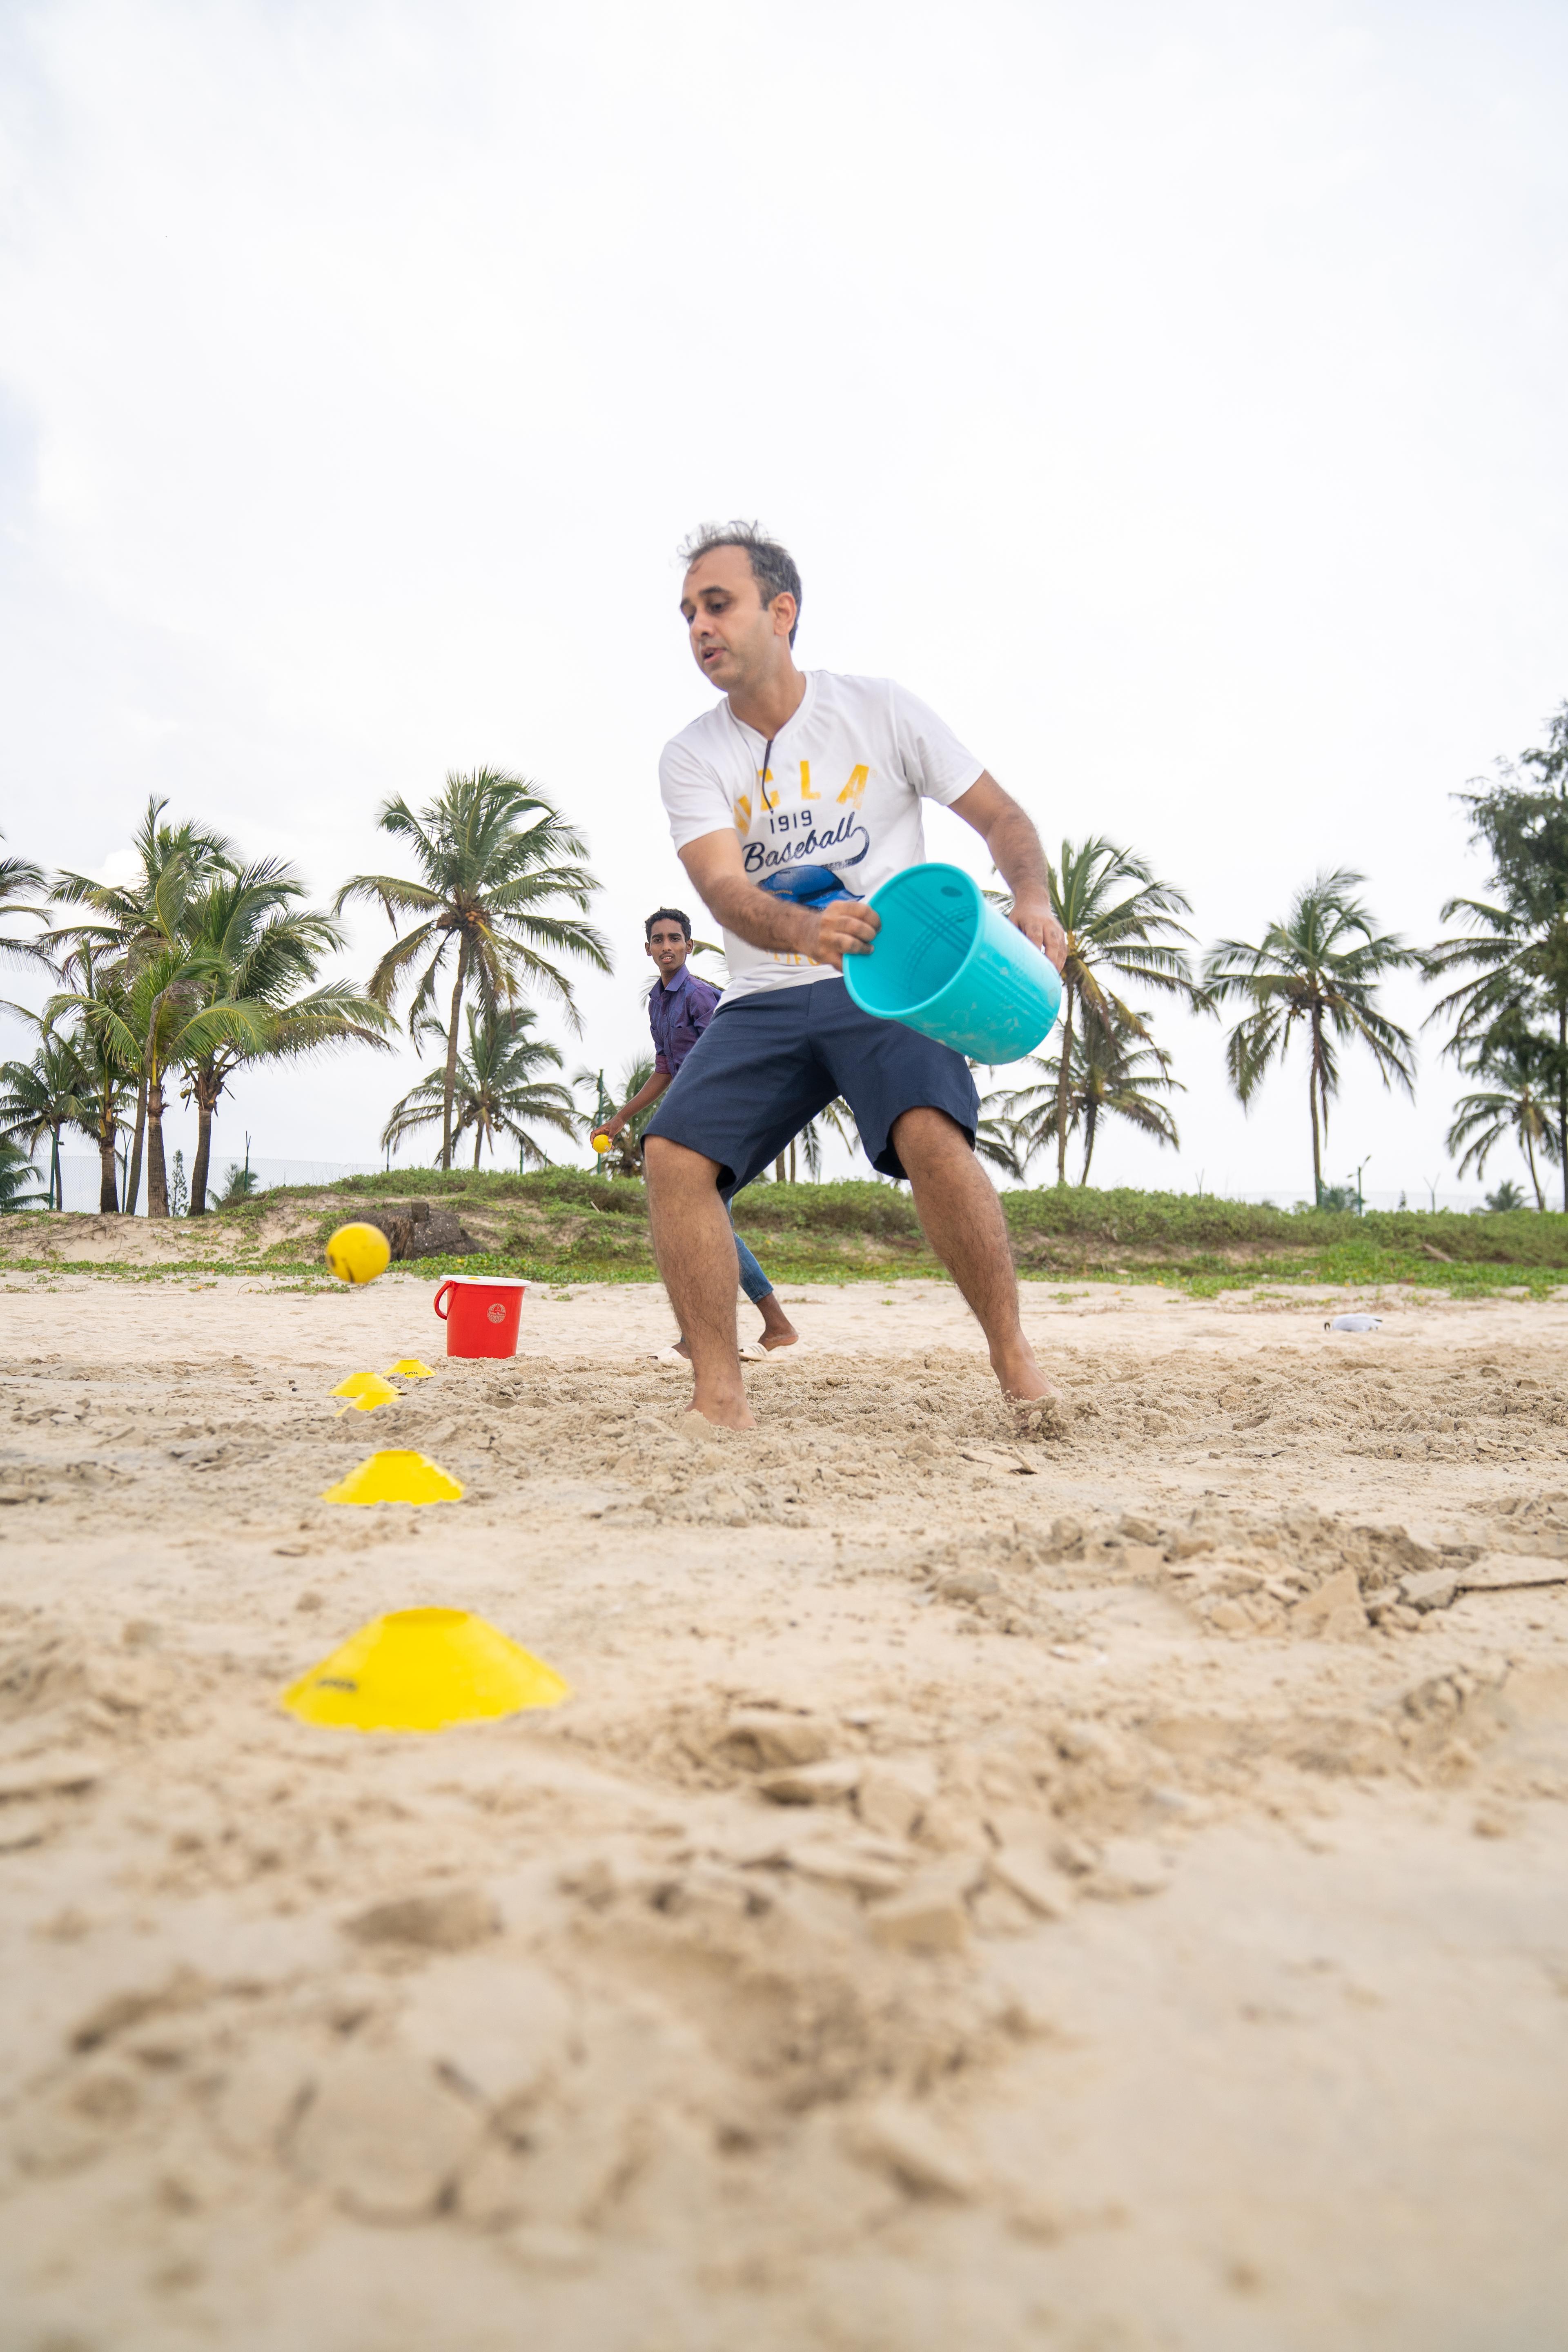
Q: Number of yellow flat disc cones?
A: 5